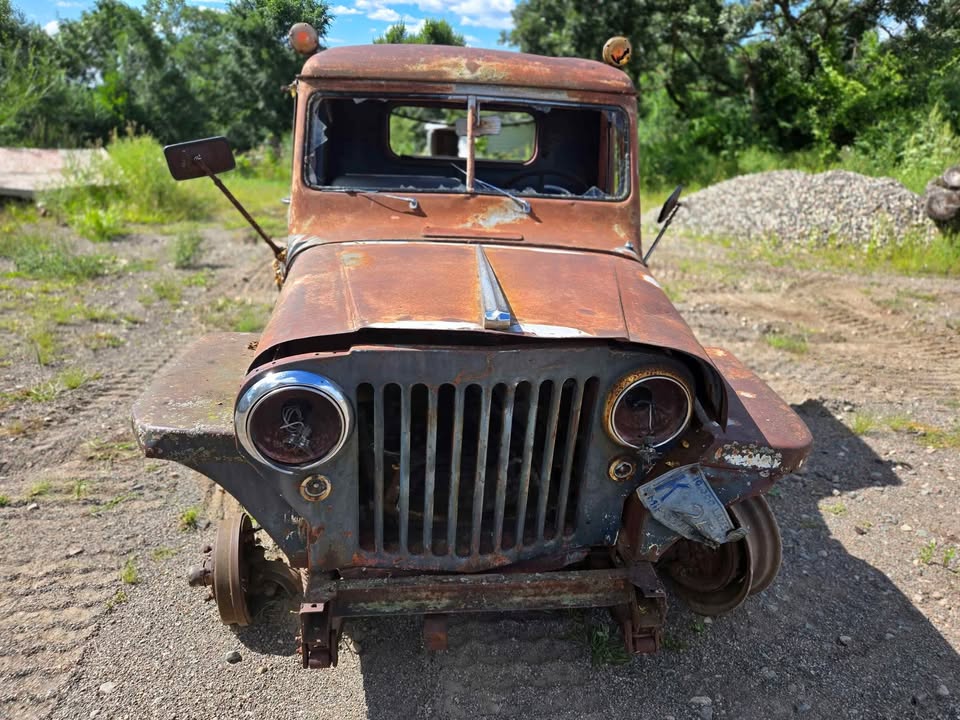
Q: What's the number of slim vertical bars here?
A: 9